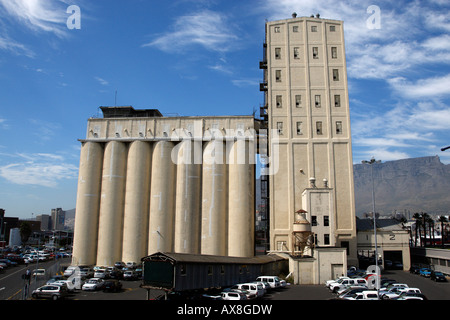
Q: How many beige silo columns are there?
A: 7